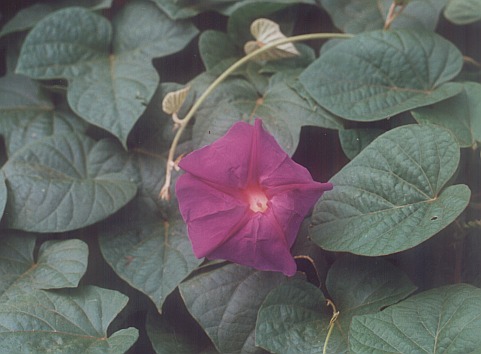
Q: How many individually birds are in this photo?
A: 0